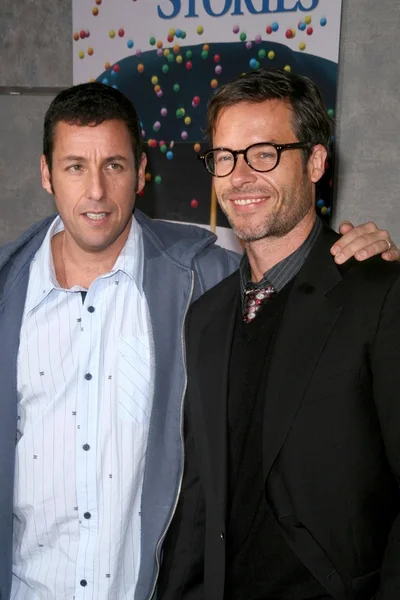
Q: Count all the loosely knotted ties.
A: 1